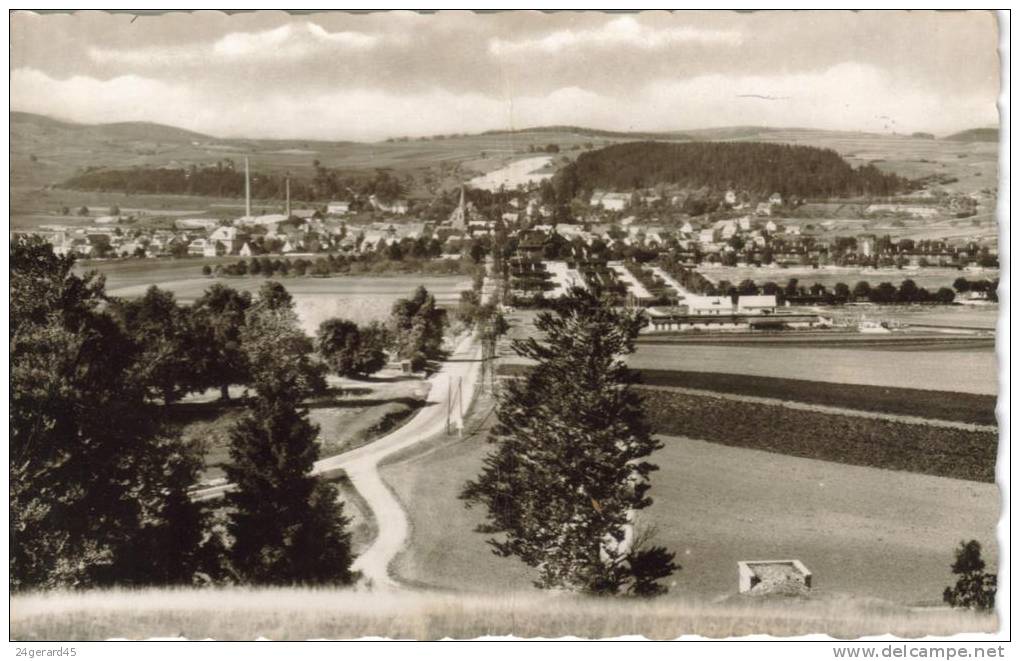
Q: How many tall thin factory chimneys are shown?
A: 2